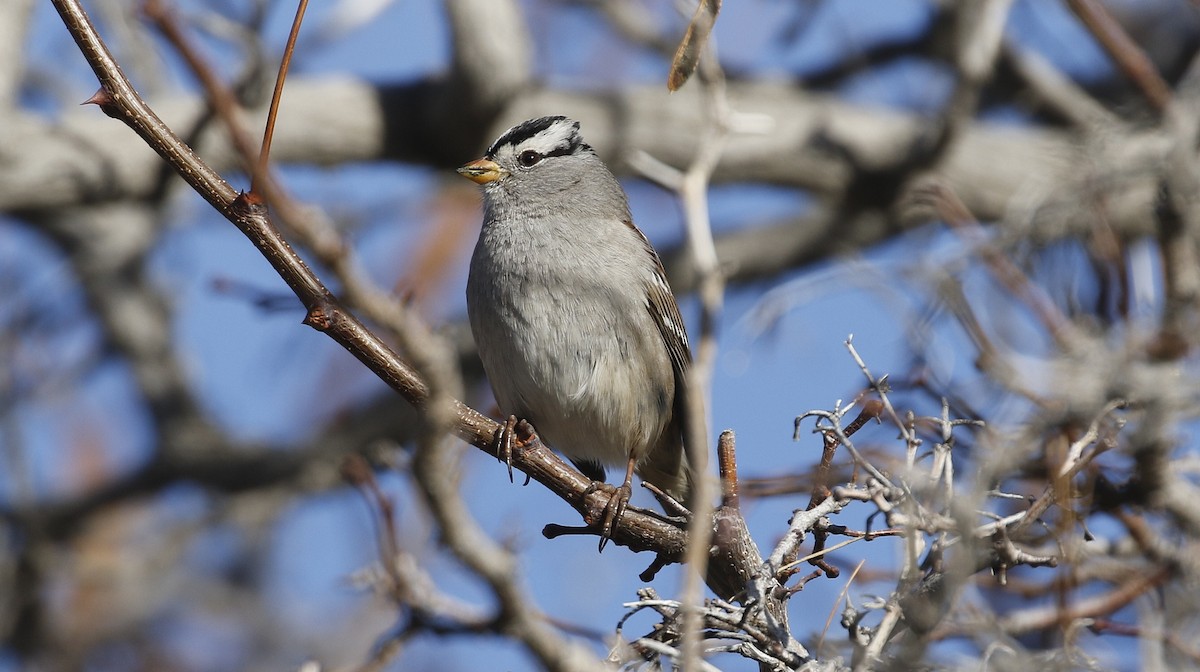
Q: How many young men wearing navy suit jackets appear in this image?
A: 0